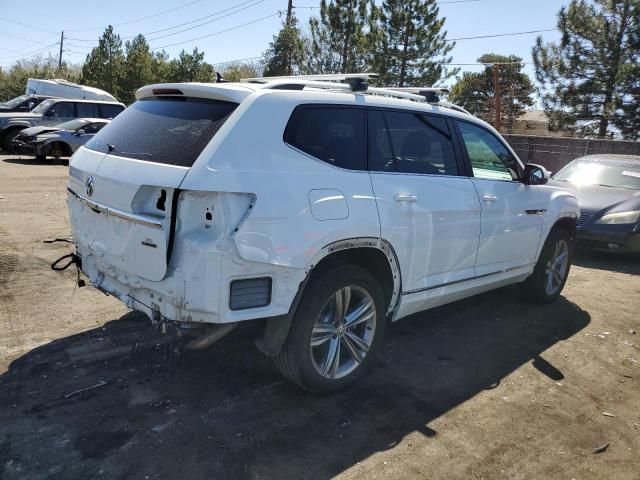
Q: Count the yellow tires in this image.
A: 0